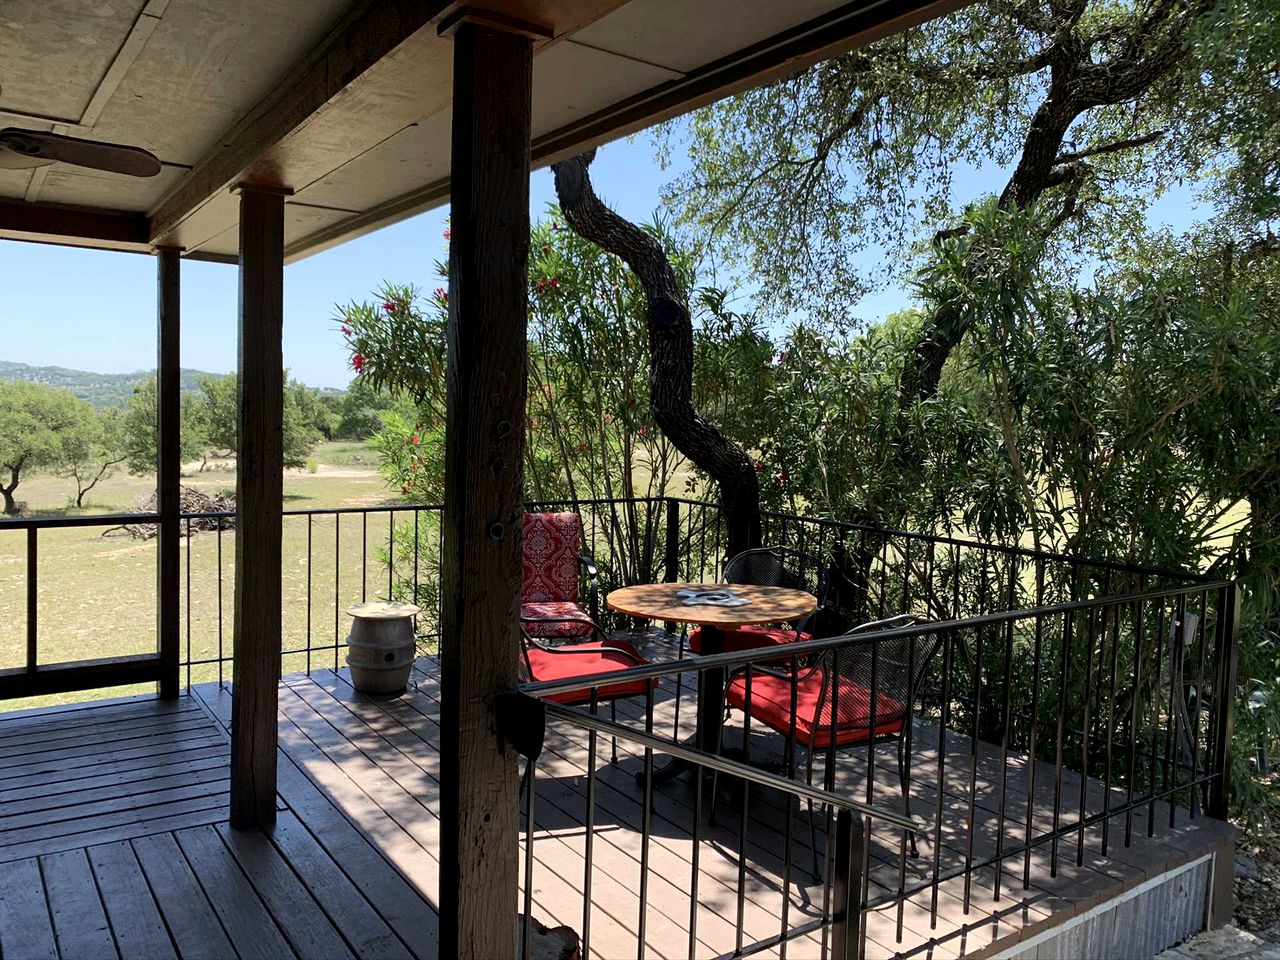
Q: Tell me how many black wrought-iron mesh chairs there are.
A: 3